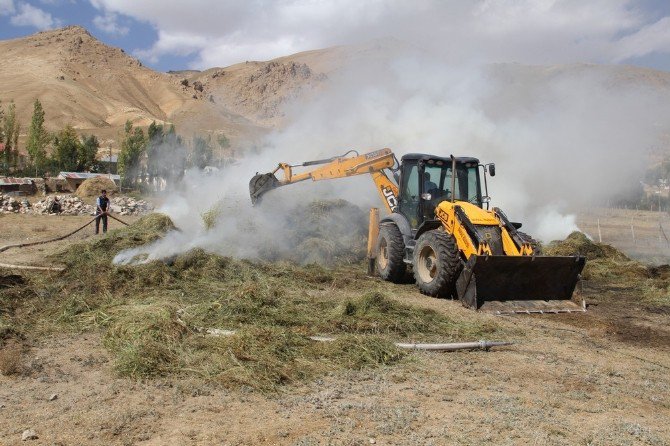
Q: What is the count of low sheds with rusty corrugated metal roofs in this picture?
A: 2